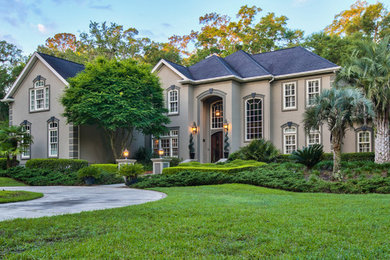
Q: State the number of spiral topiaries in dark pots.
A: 2